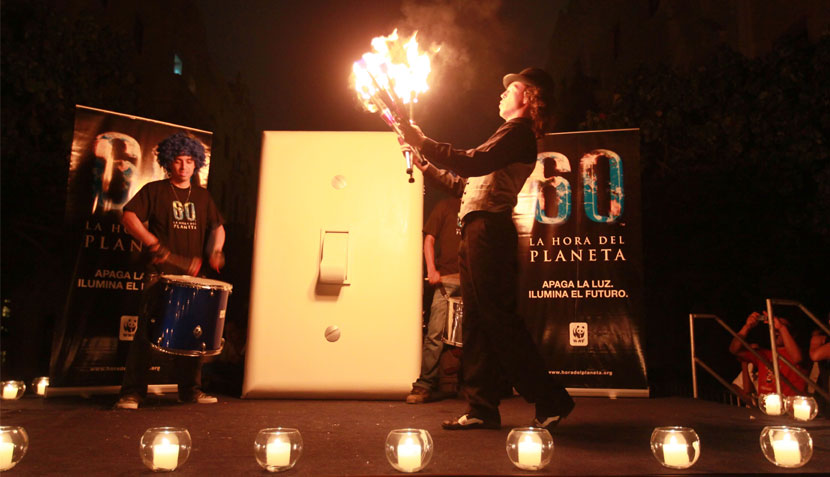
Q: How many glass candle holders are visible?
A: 11